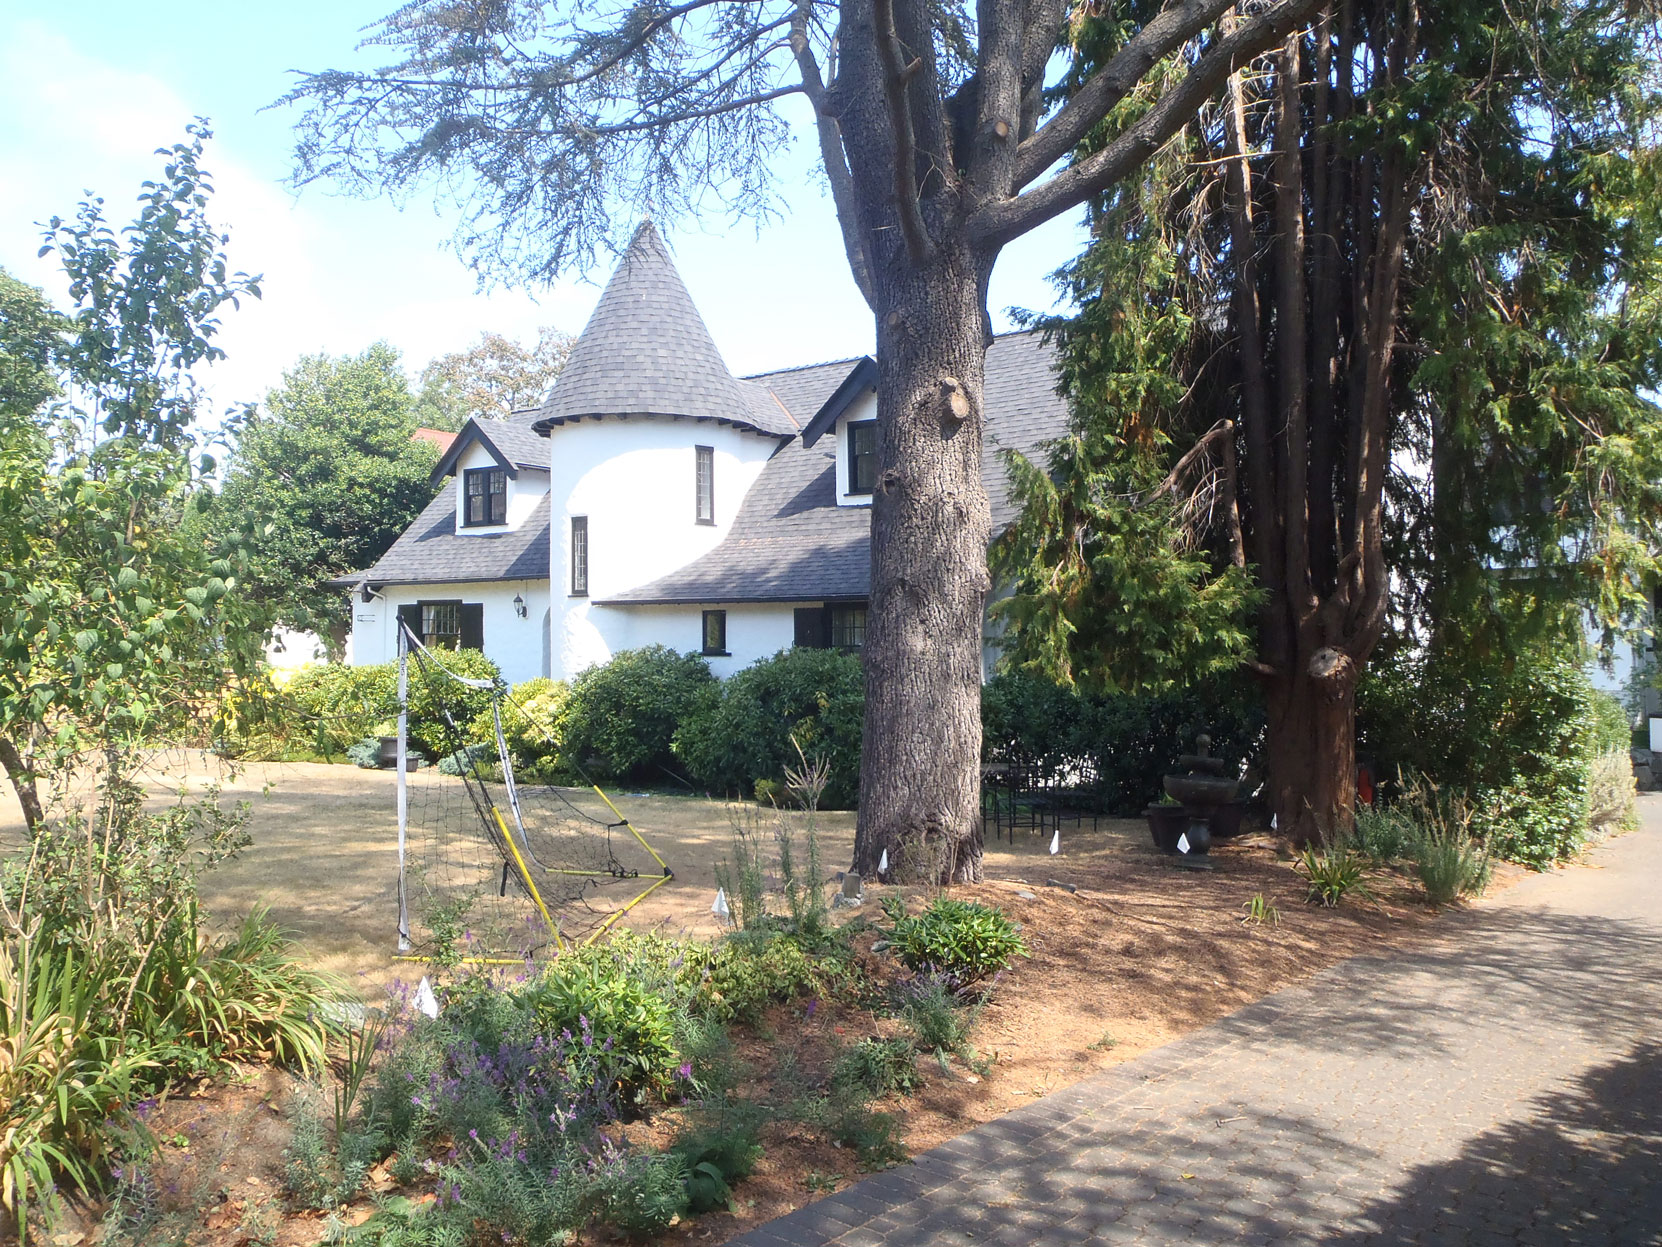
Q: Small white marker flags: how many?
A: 6